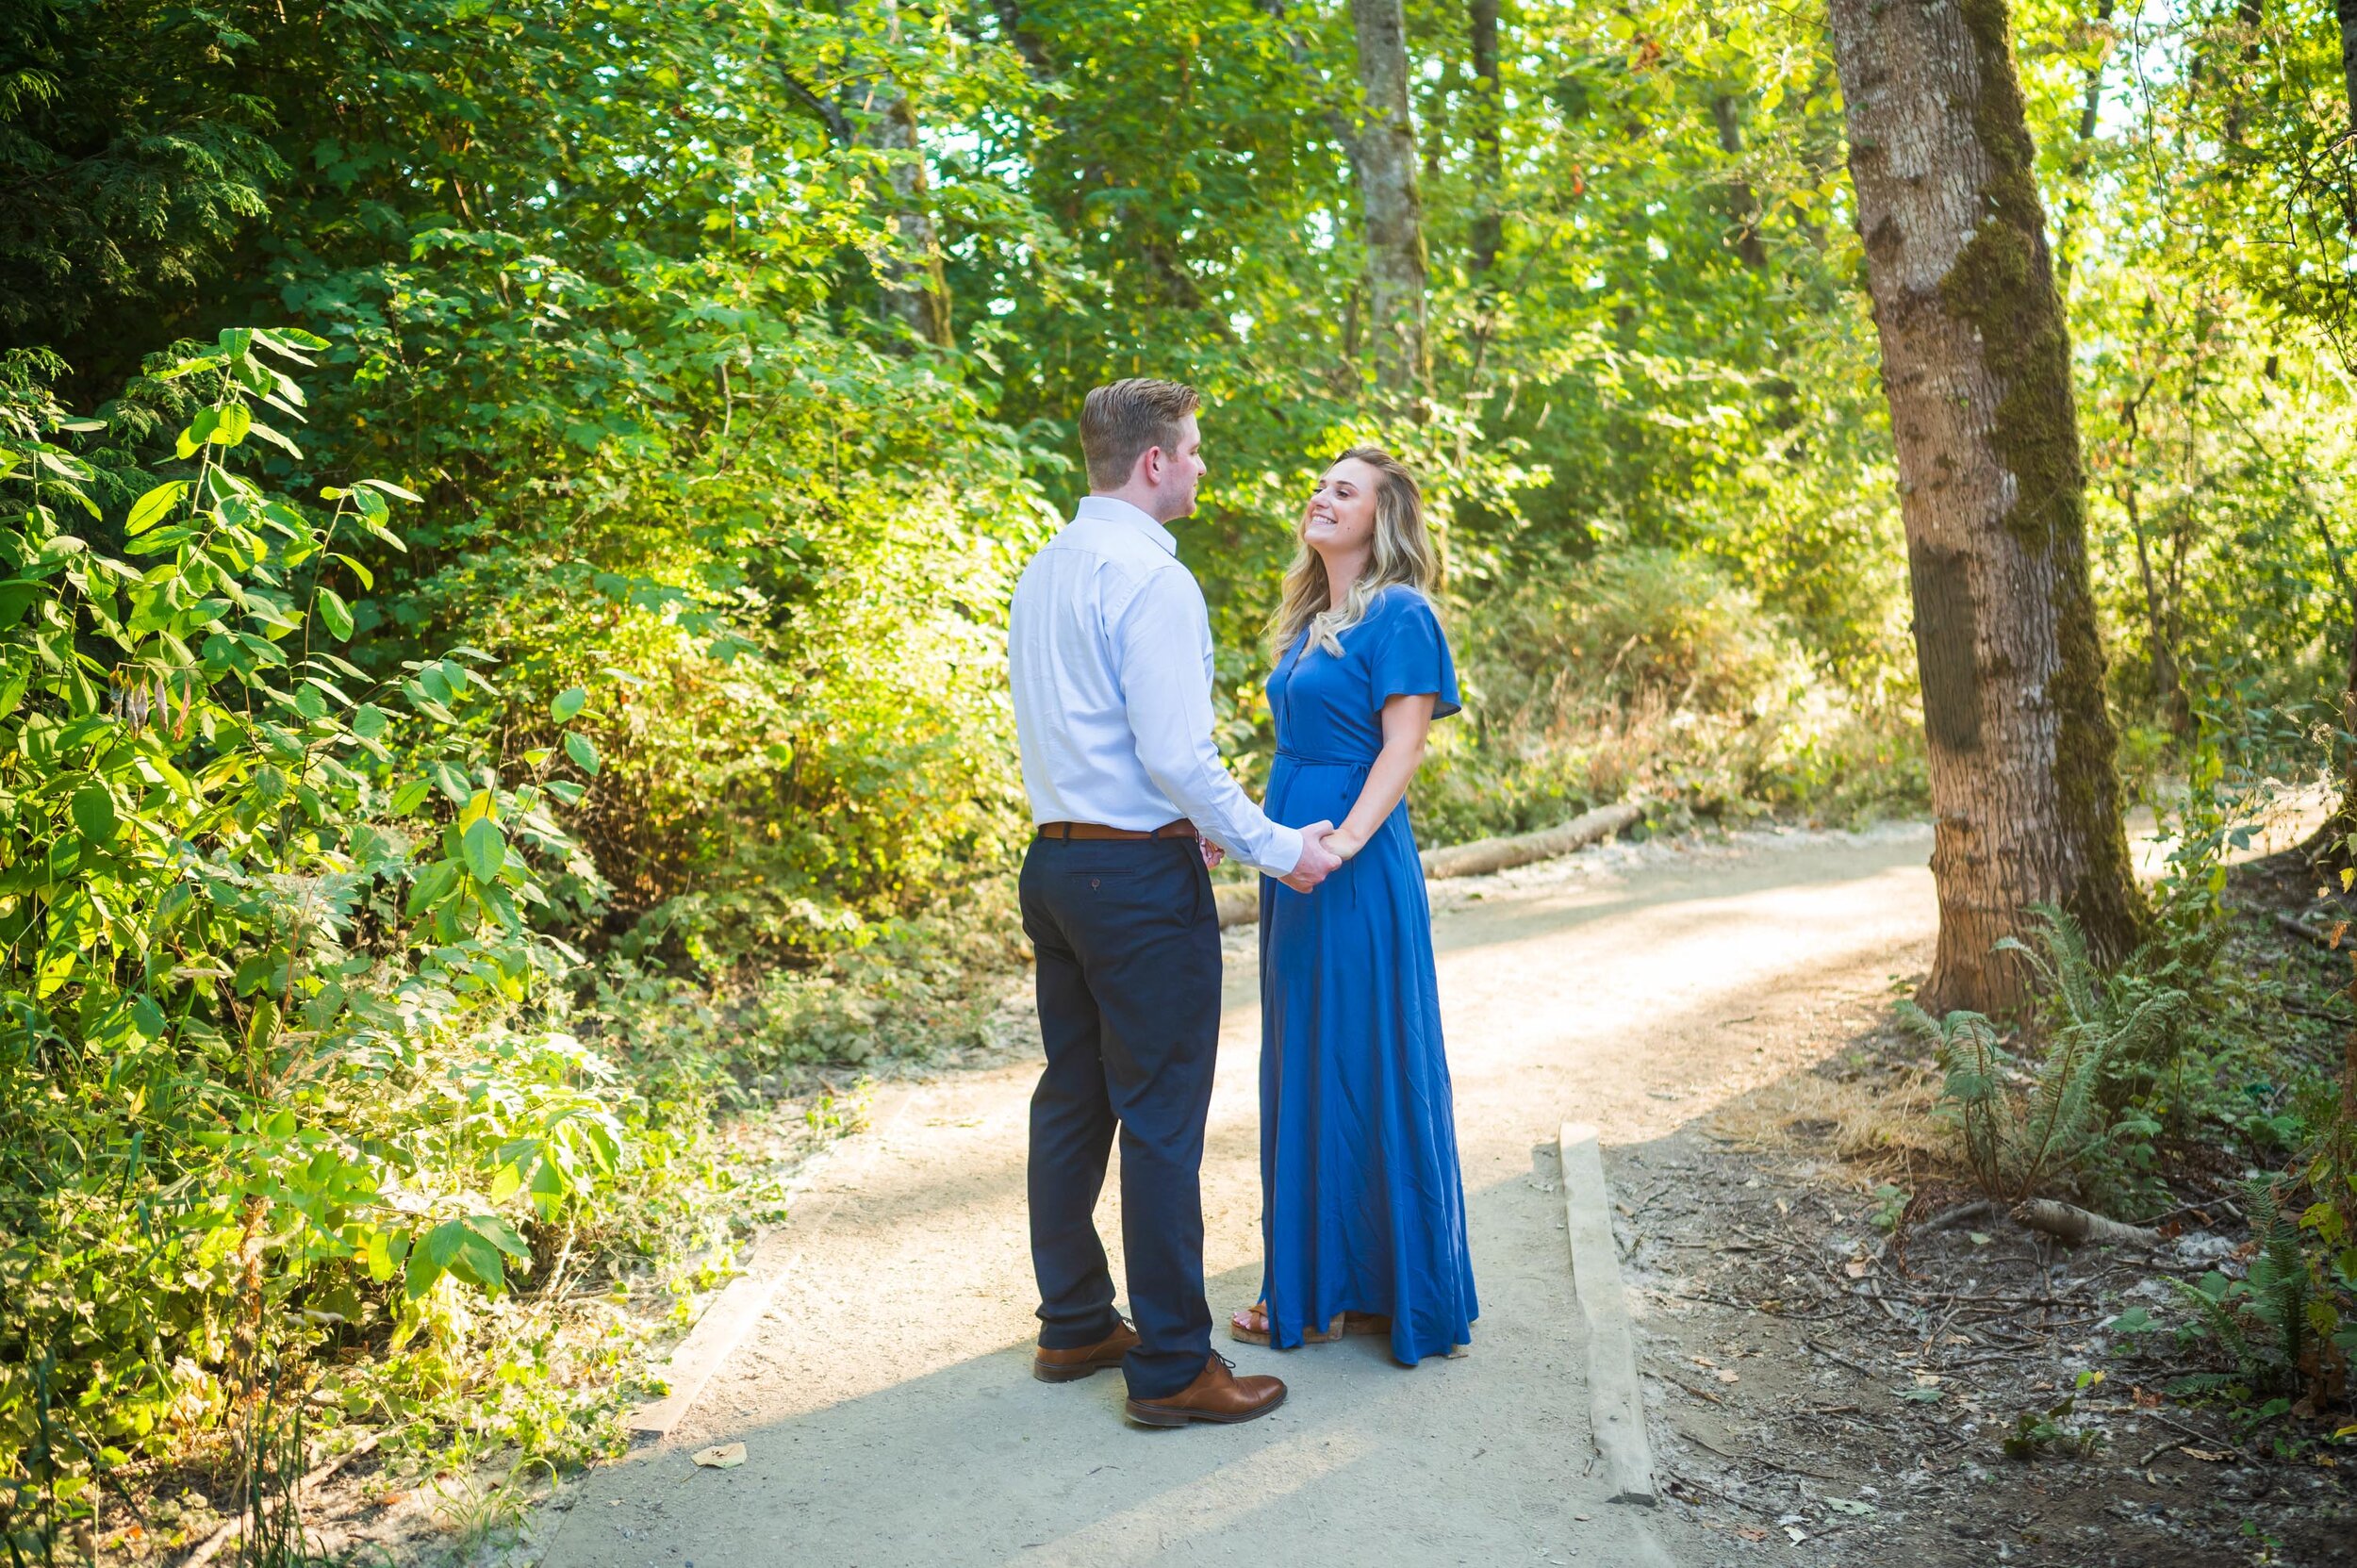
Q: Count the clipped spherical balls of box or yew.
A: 0